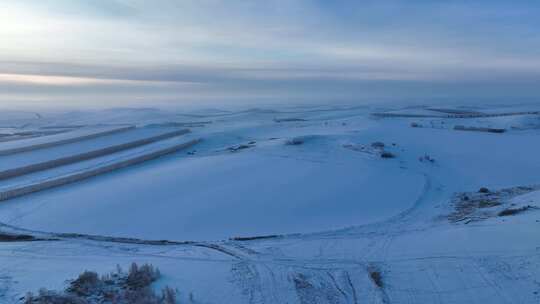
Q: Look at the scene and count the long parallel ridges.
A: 3